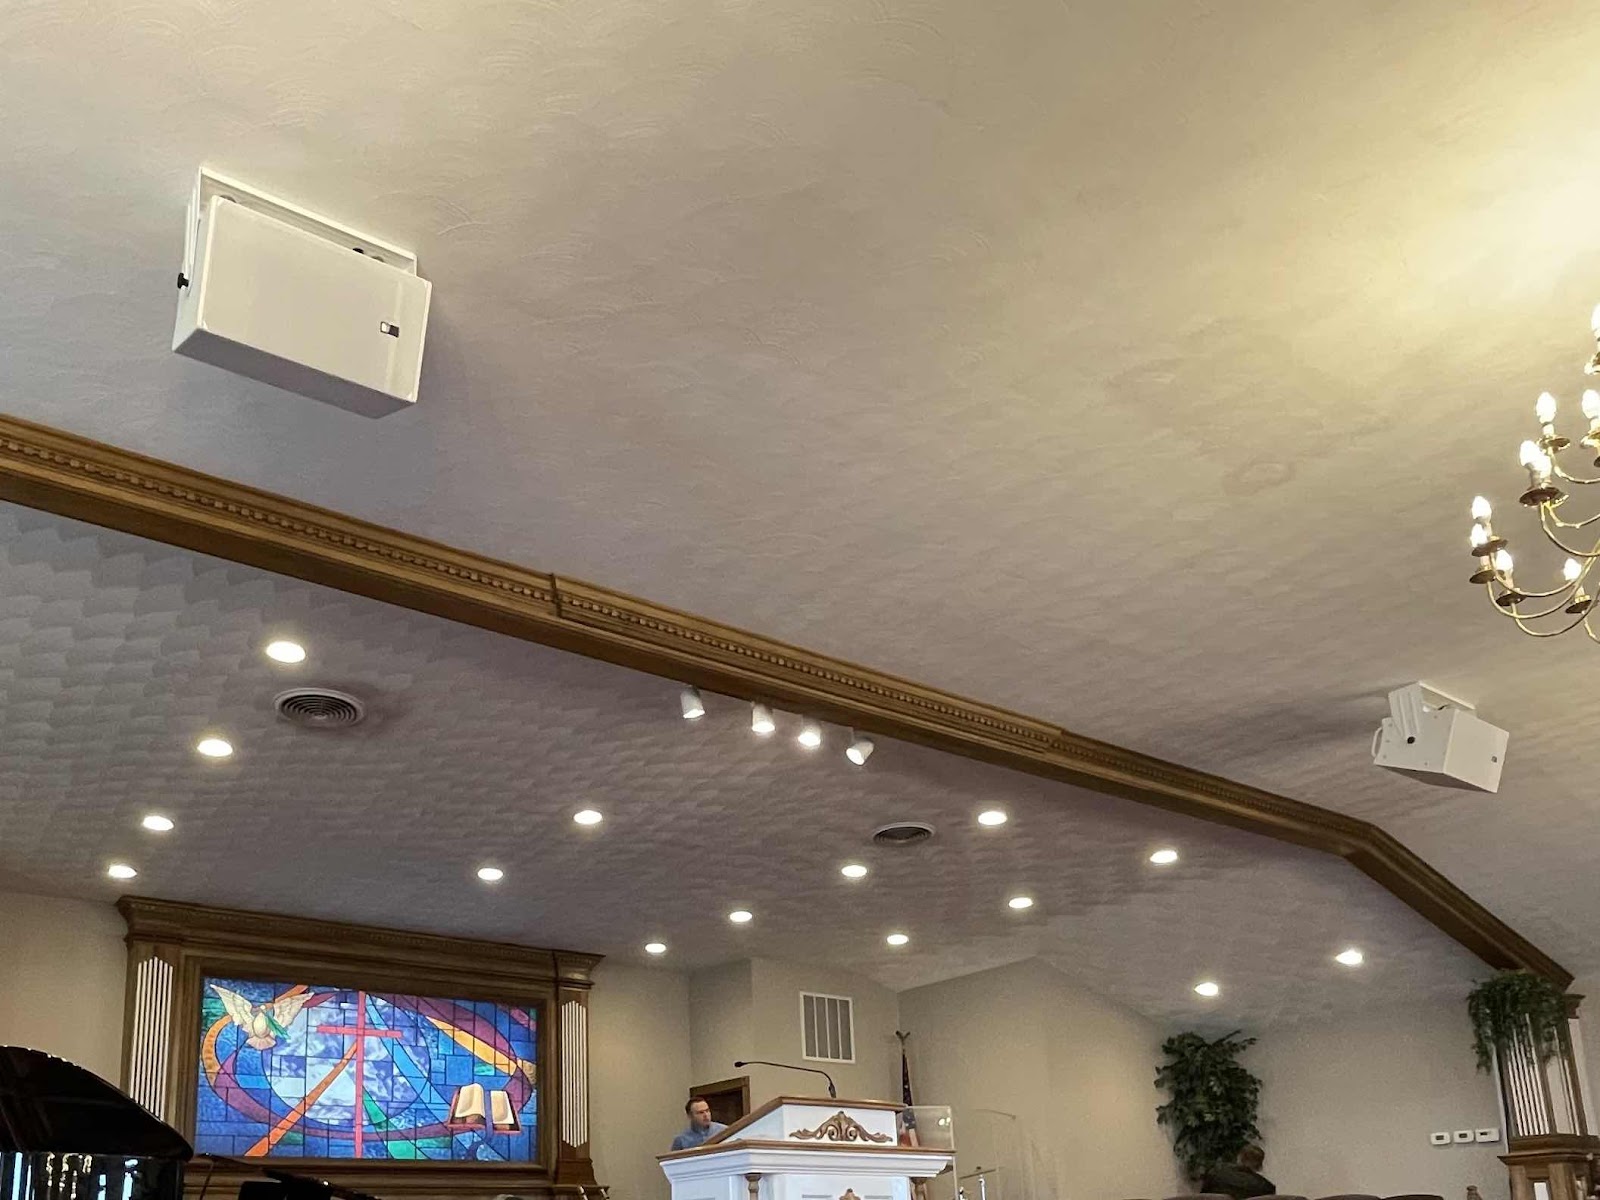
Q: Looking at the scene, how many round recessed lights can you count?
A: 15